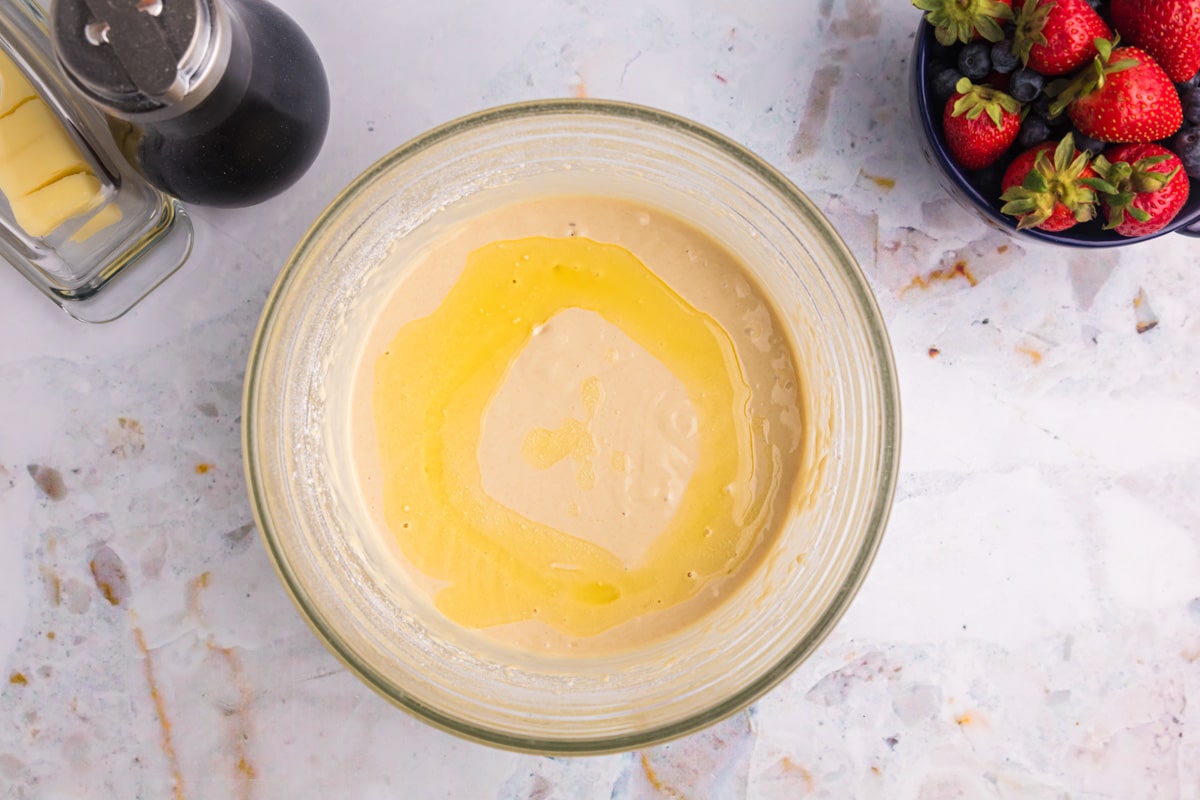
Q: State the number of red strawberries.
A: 7